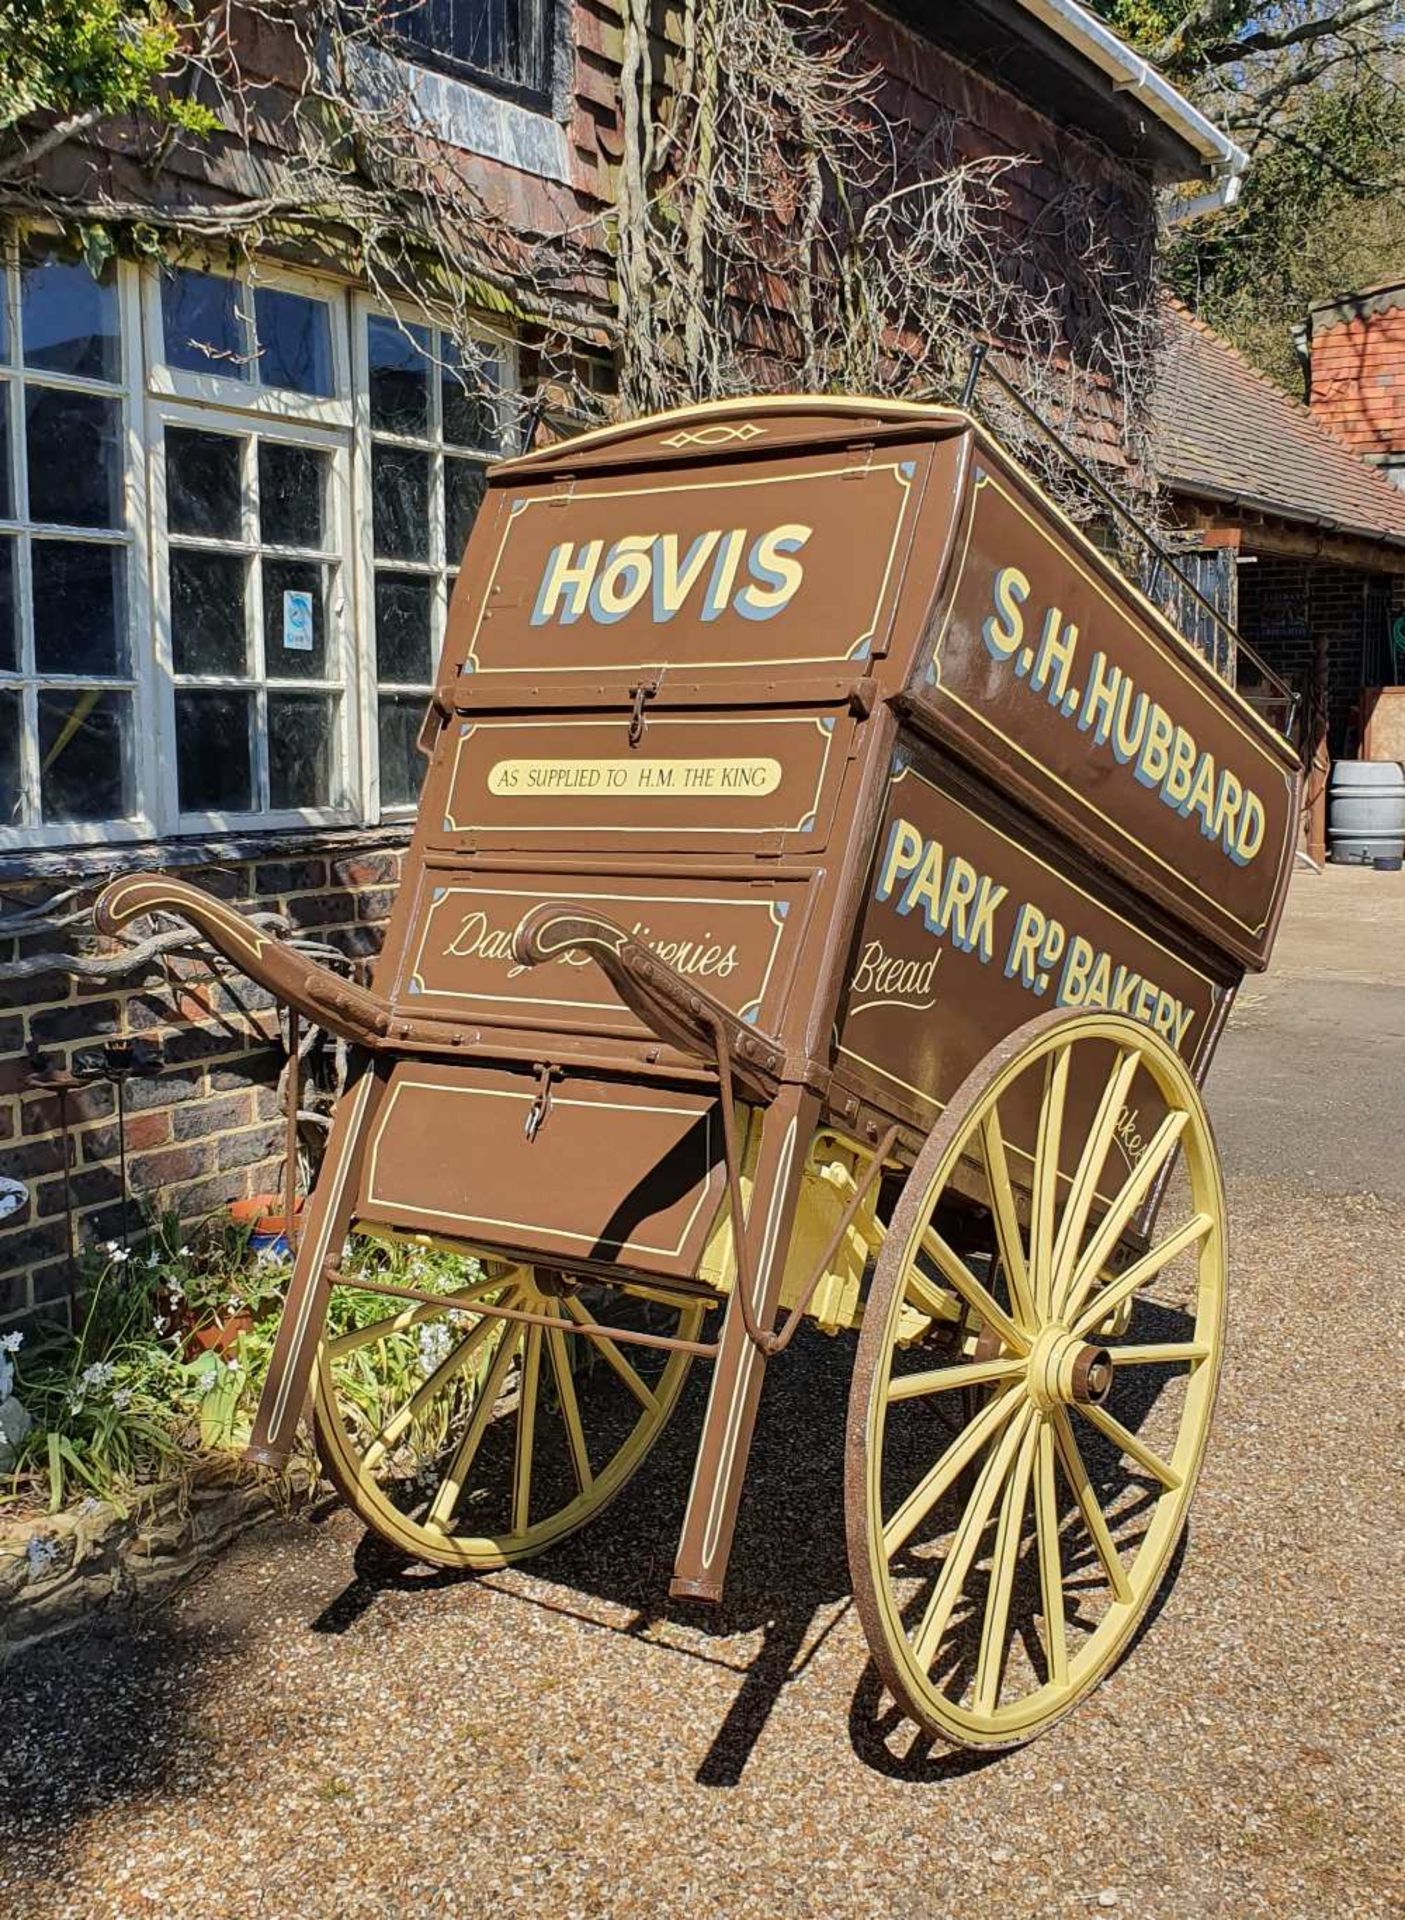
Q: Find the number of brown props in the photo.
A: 2